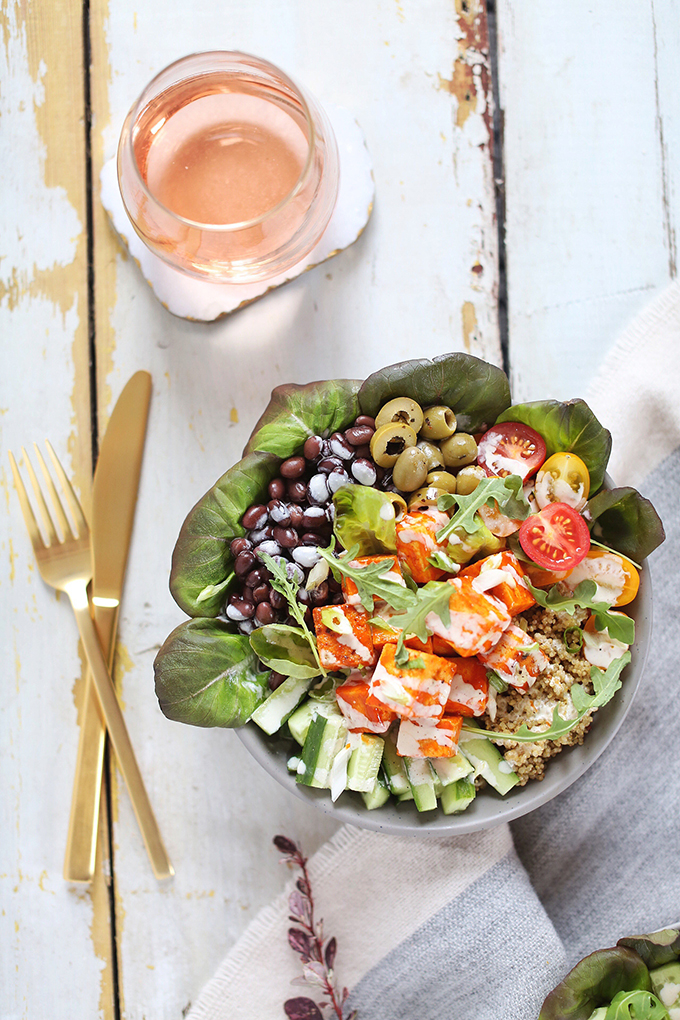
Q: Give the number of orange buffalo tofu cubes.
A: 11